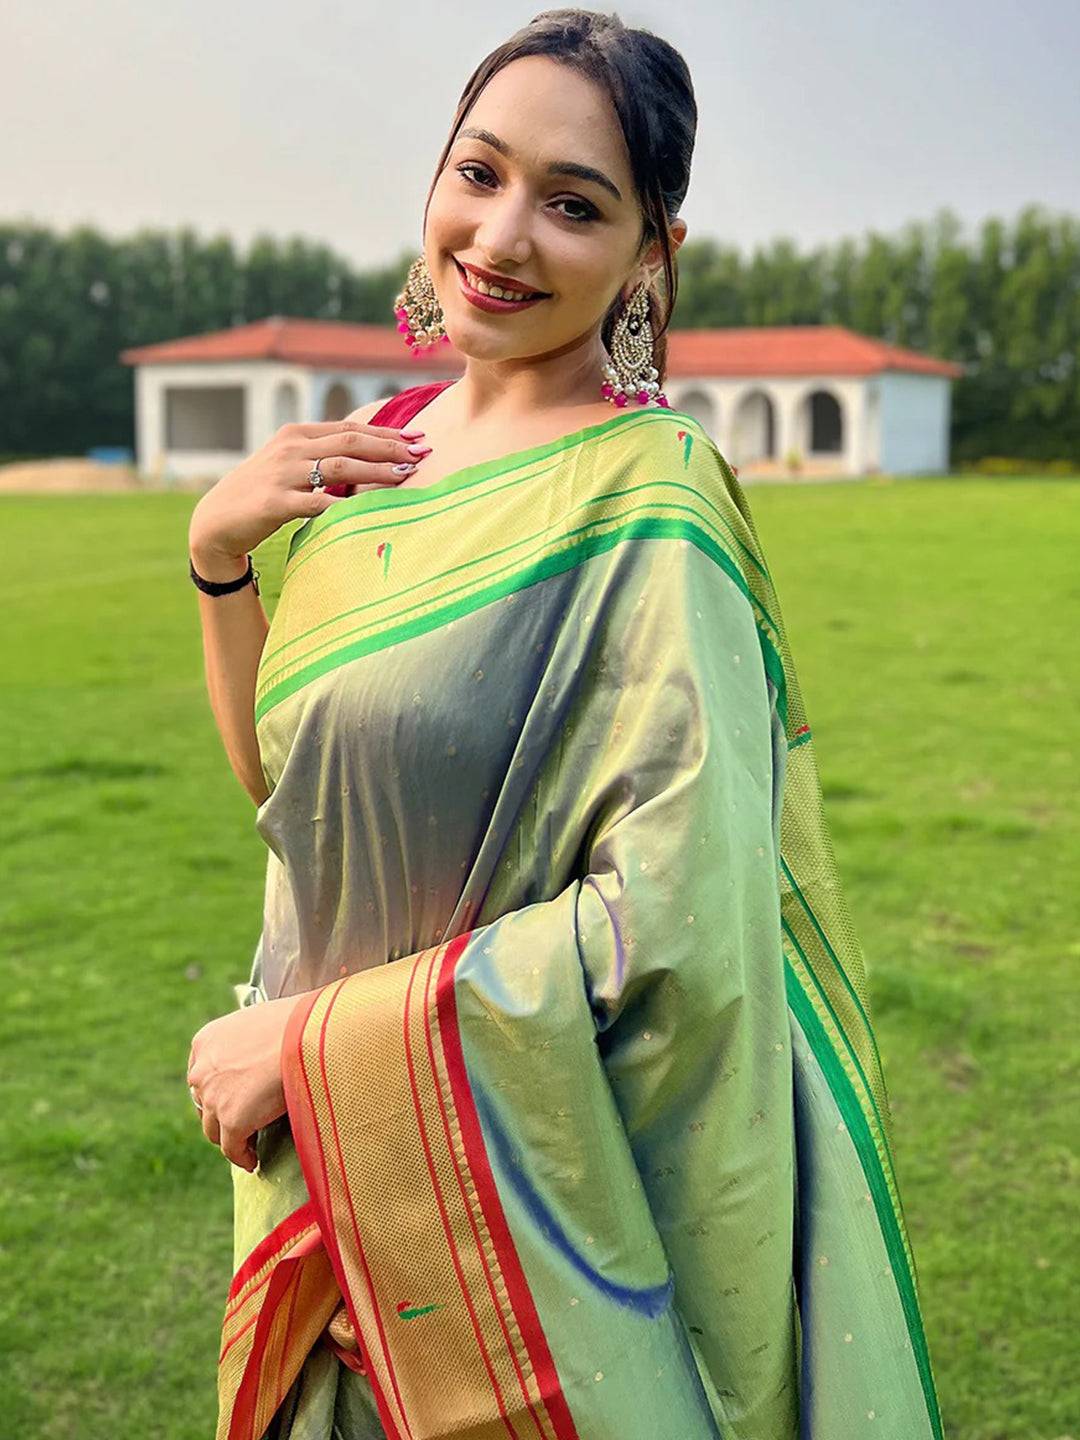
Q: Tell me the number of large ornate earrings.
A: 2